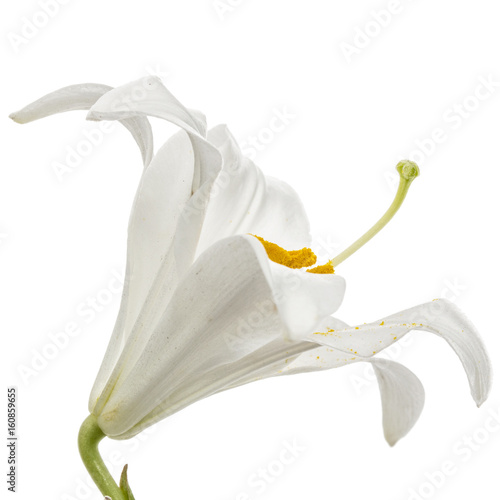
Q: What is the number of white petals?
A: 6